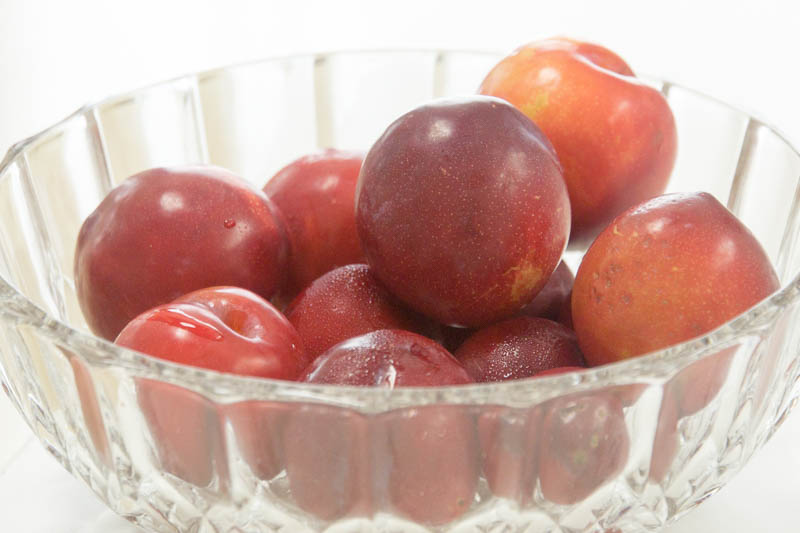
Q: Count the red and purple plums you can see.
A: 11